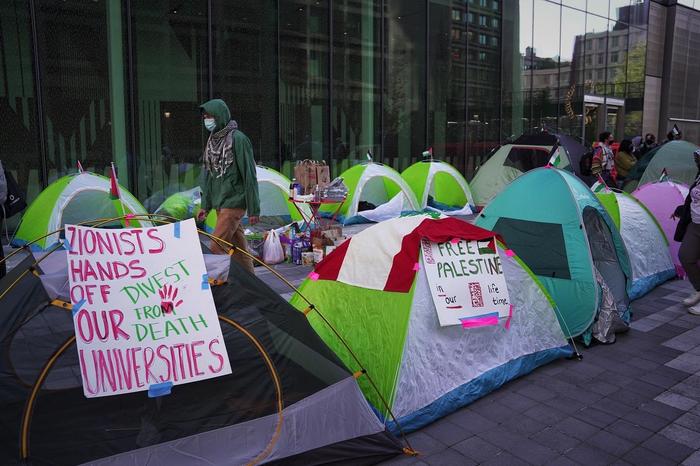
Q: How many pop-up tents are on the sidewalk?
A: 11